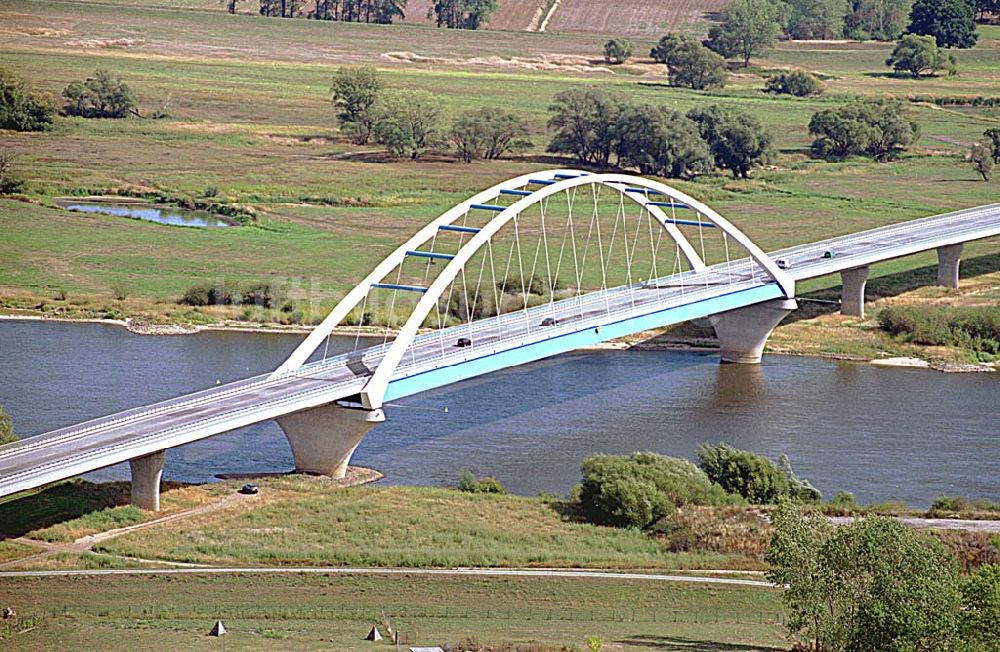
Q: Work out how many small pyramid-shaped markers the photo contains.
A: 2